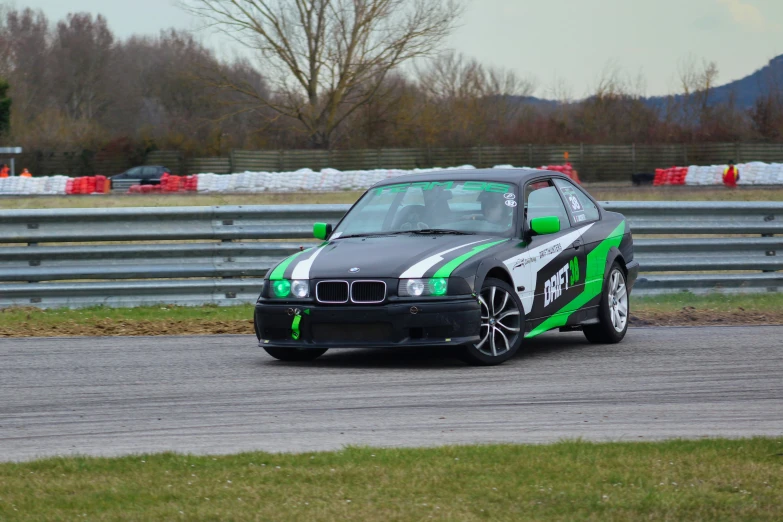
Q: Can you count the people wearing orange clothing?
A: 2